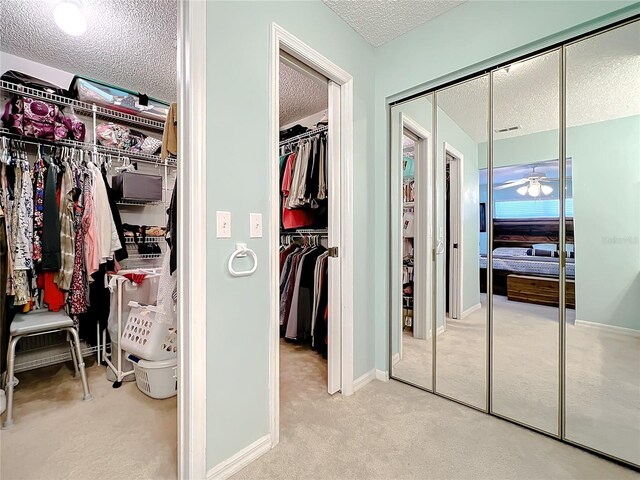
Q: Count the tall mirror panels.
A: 4